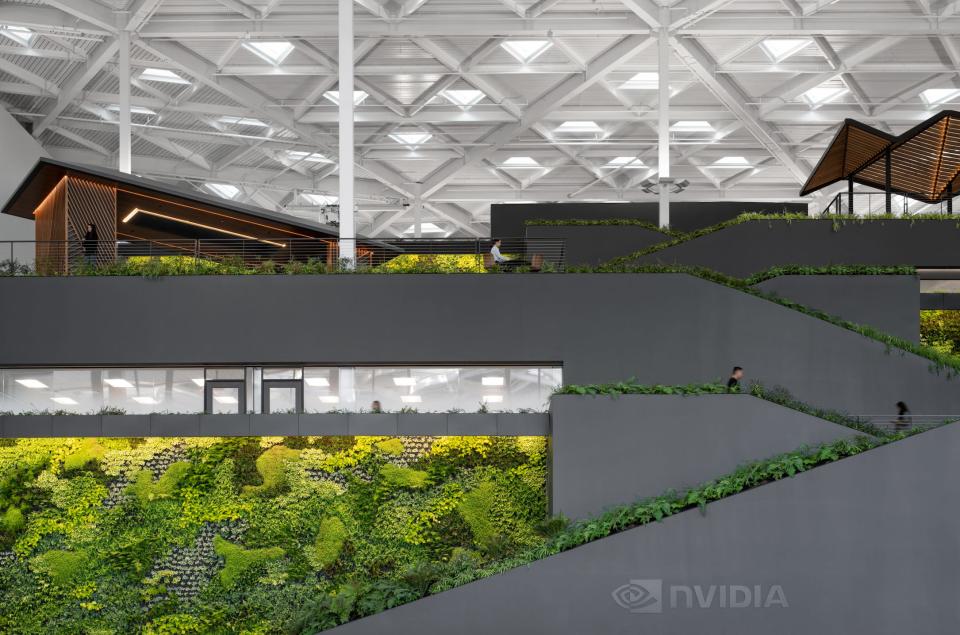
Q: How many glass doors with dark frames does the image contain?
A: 2